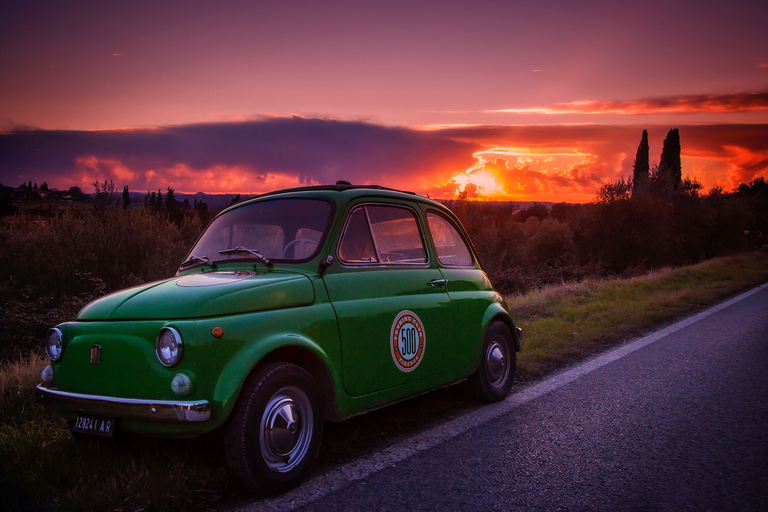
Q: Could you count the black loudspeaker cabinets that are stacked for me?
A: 0